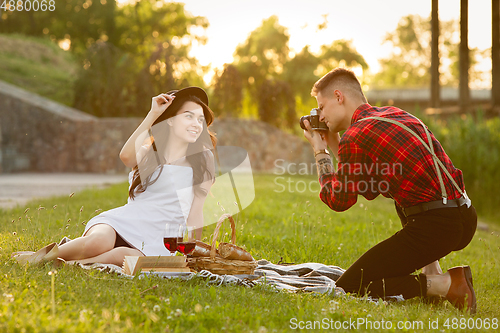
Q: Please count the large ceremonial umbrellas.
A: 0